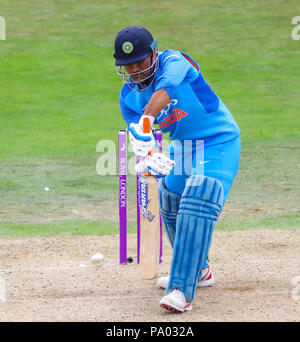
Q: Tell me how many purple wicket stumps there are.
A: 3